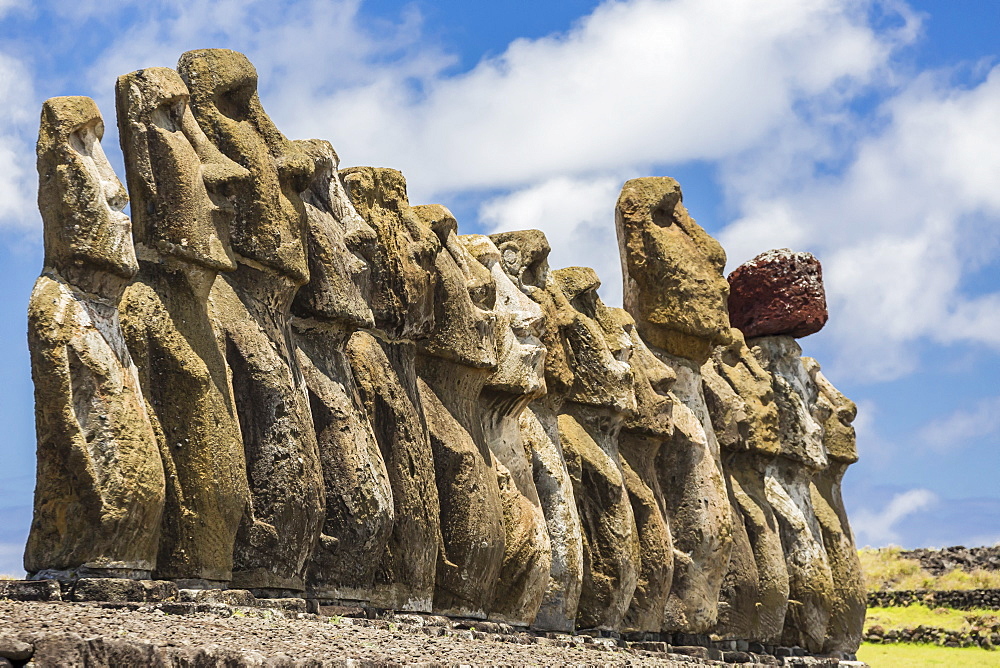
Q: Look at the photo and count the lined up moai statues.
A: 15